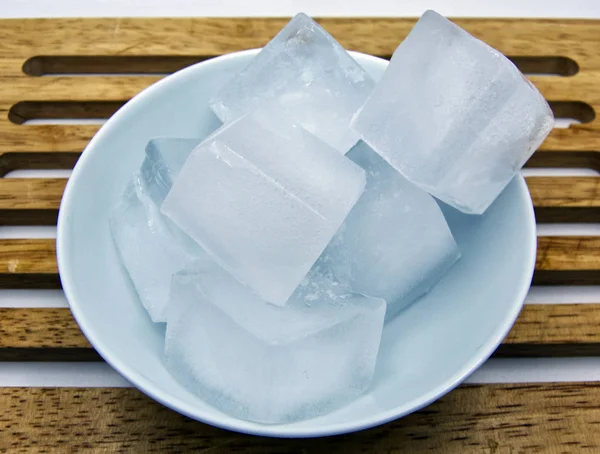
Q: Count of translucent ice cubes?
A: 6